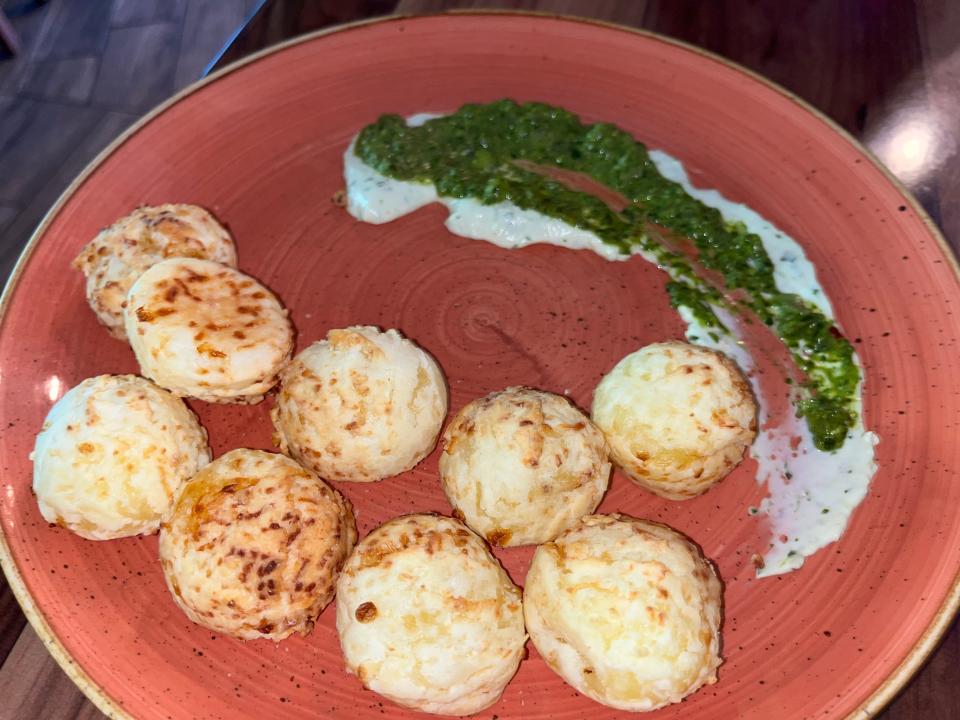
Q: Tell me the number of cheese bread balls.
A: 9